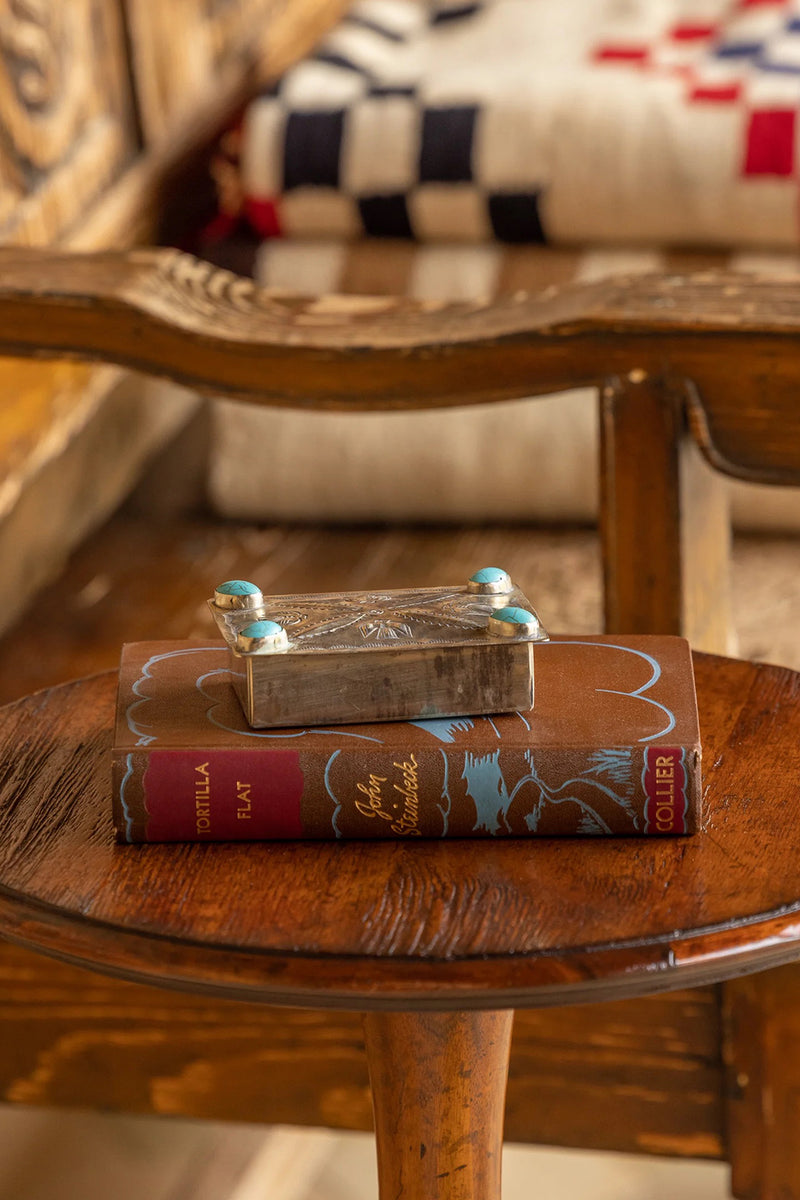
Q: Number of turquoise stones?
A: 4